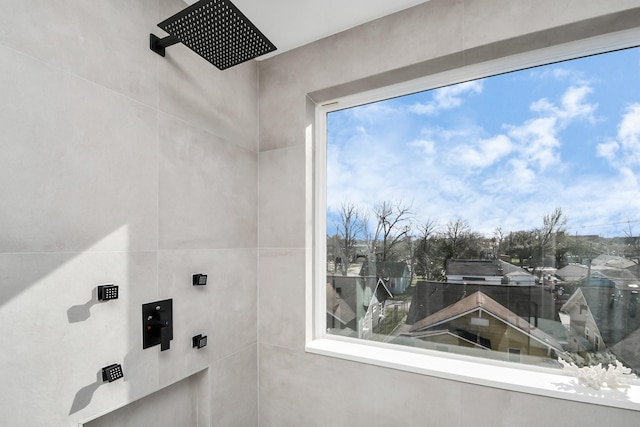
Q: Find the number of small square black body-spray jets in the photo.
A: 4